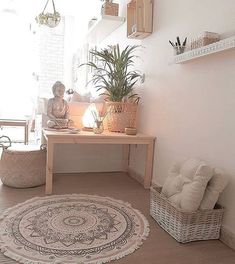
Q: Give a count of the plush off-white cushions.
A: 2